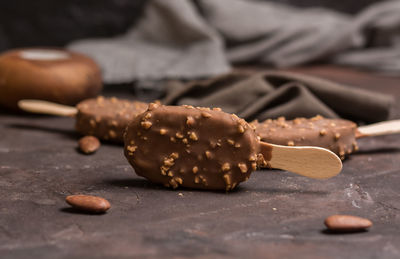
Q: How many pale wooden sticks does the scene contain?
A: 3